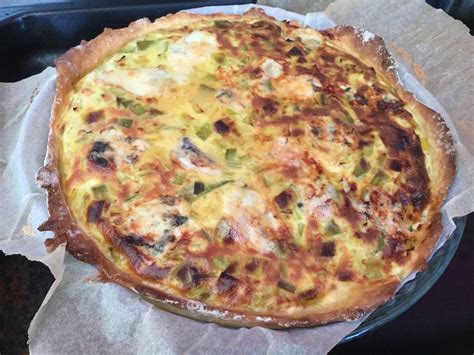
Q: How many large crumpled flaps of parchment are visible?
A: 3